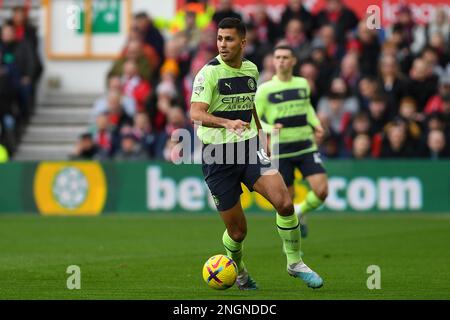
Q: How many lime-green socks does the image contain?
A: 3